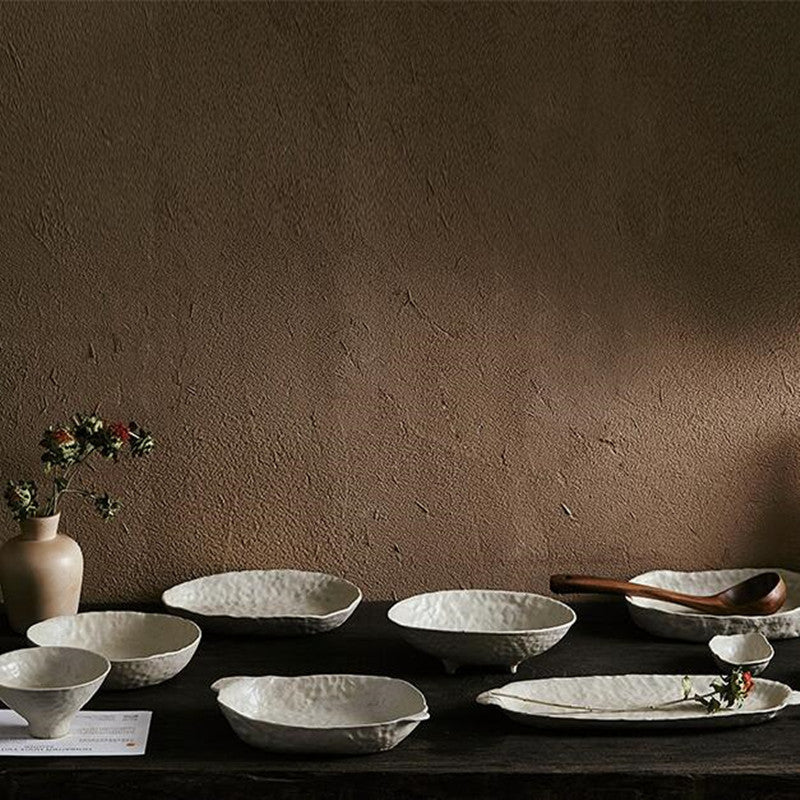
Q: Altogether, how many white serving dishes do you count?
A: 8